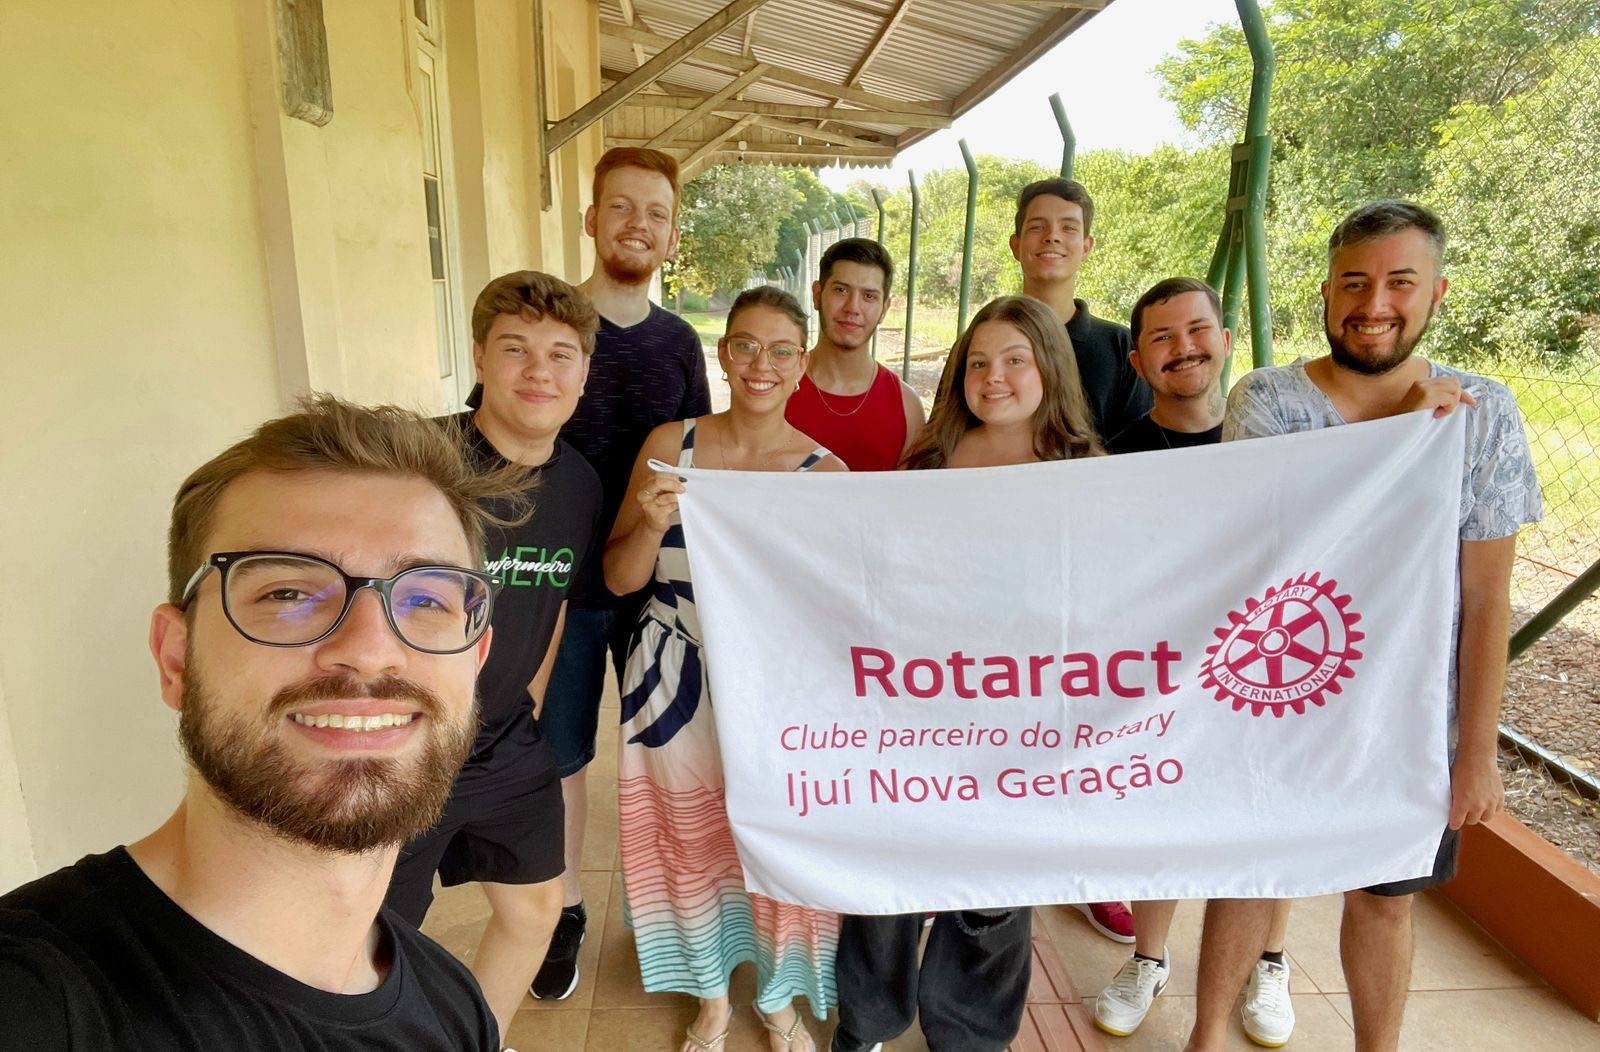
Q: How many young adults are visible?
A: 9